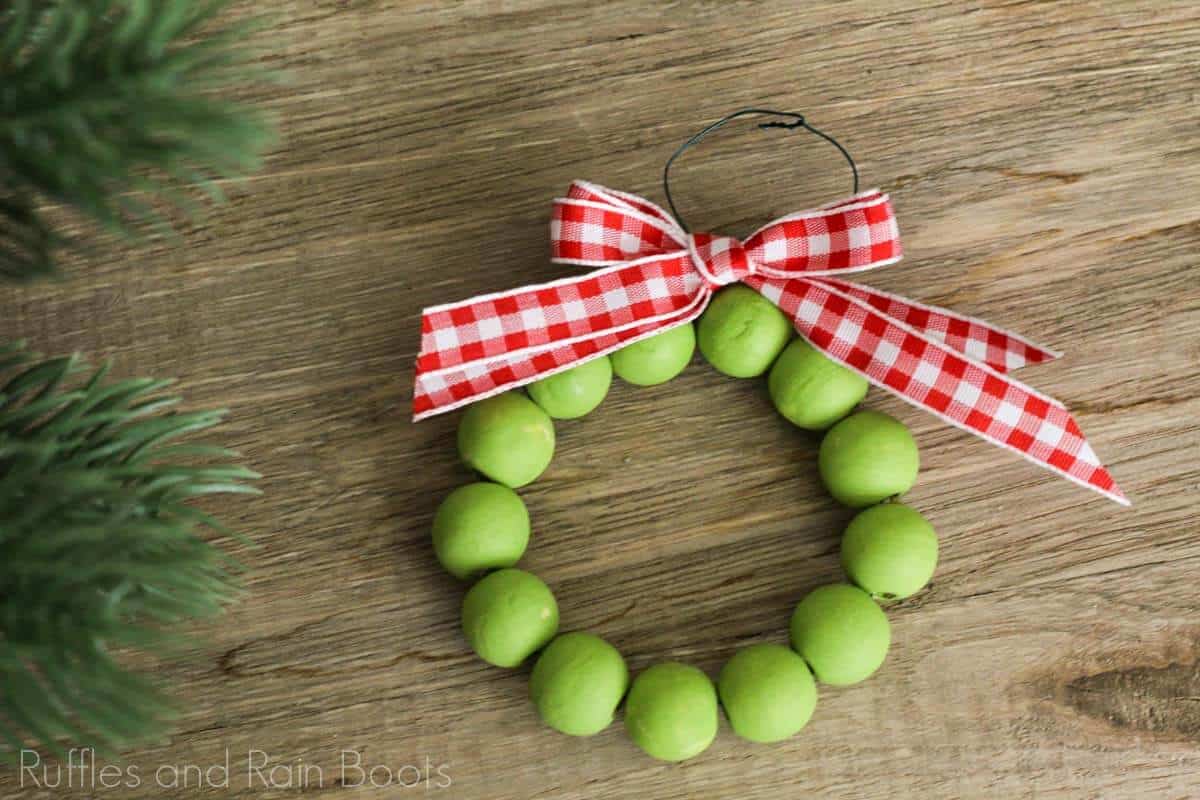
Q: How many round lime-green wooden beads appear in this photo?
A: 13